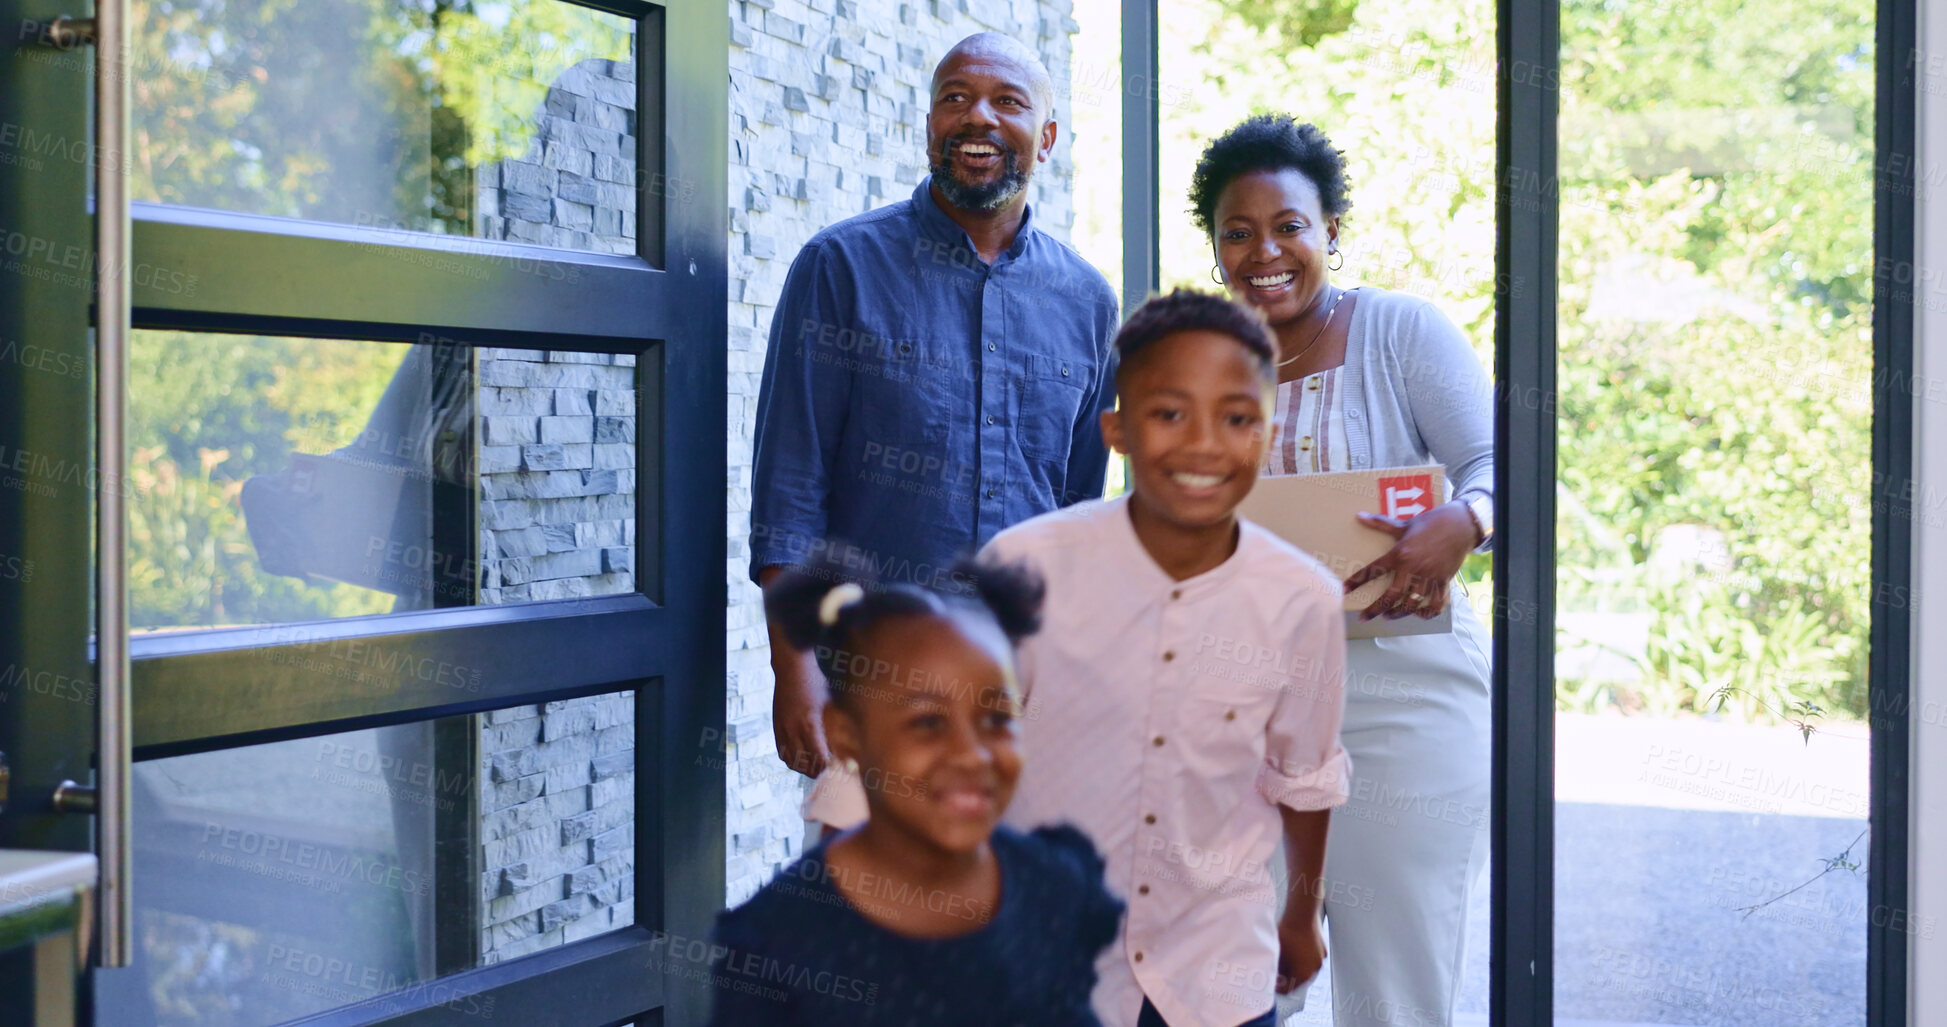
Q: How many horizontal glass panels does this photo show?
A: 3